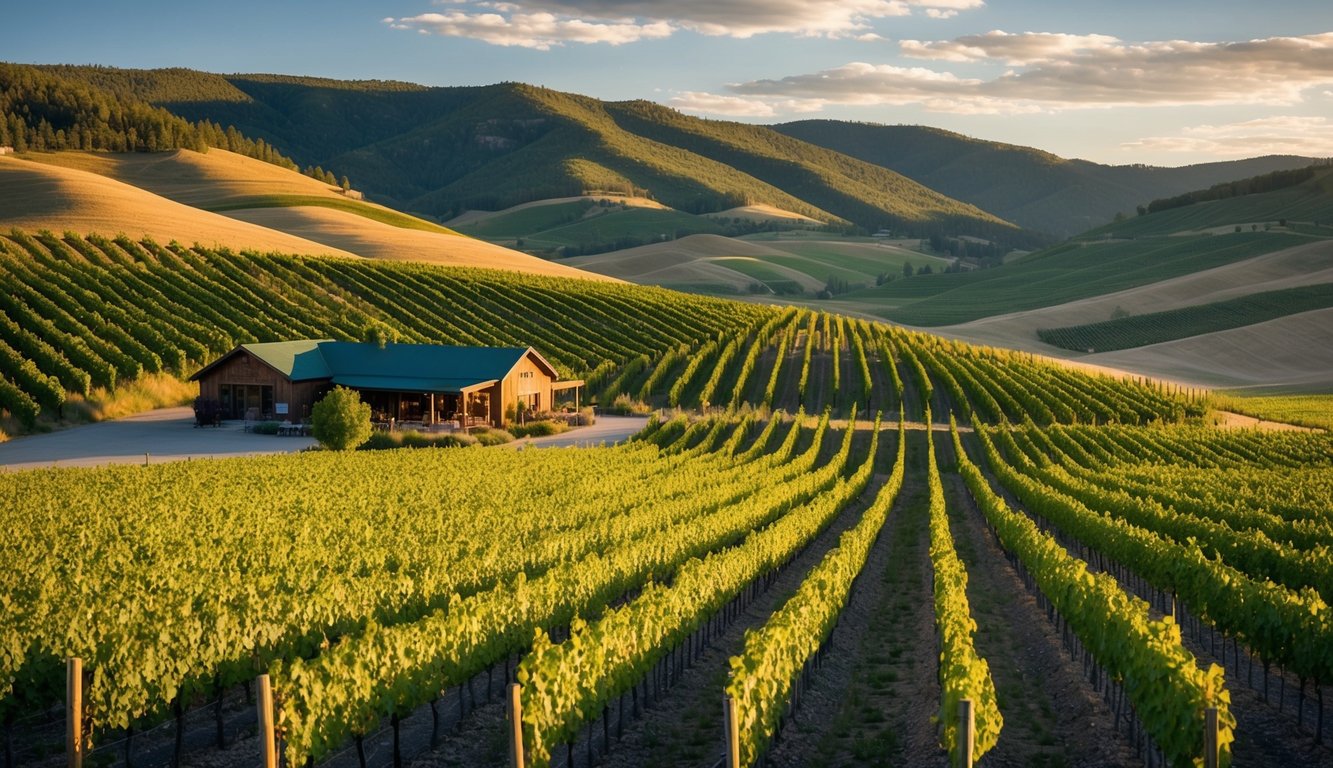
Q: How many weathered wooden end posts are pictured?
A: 6